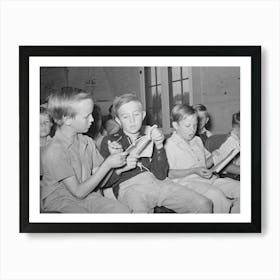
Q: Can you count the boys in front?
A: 3